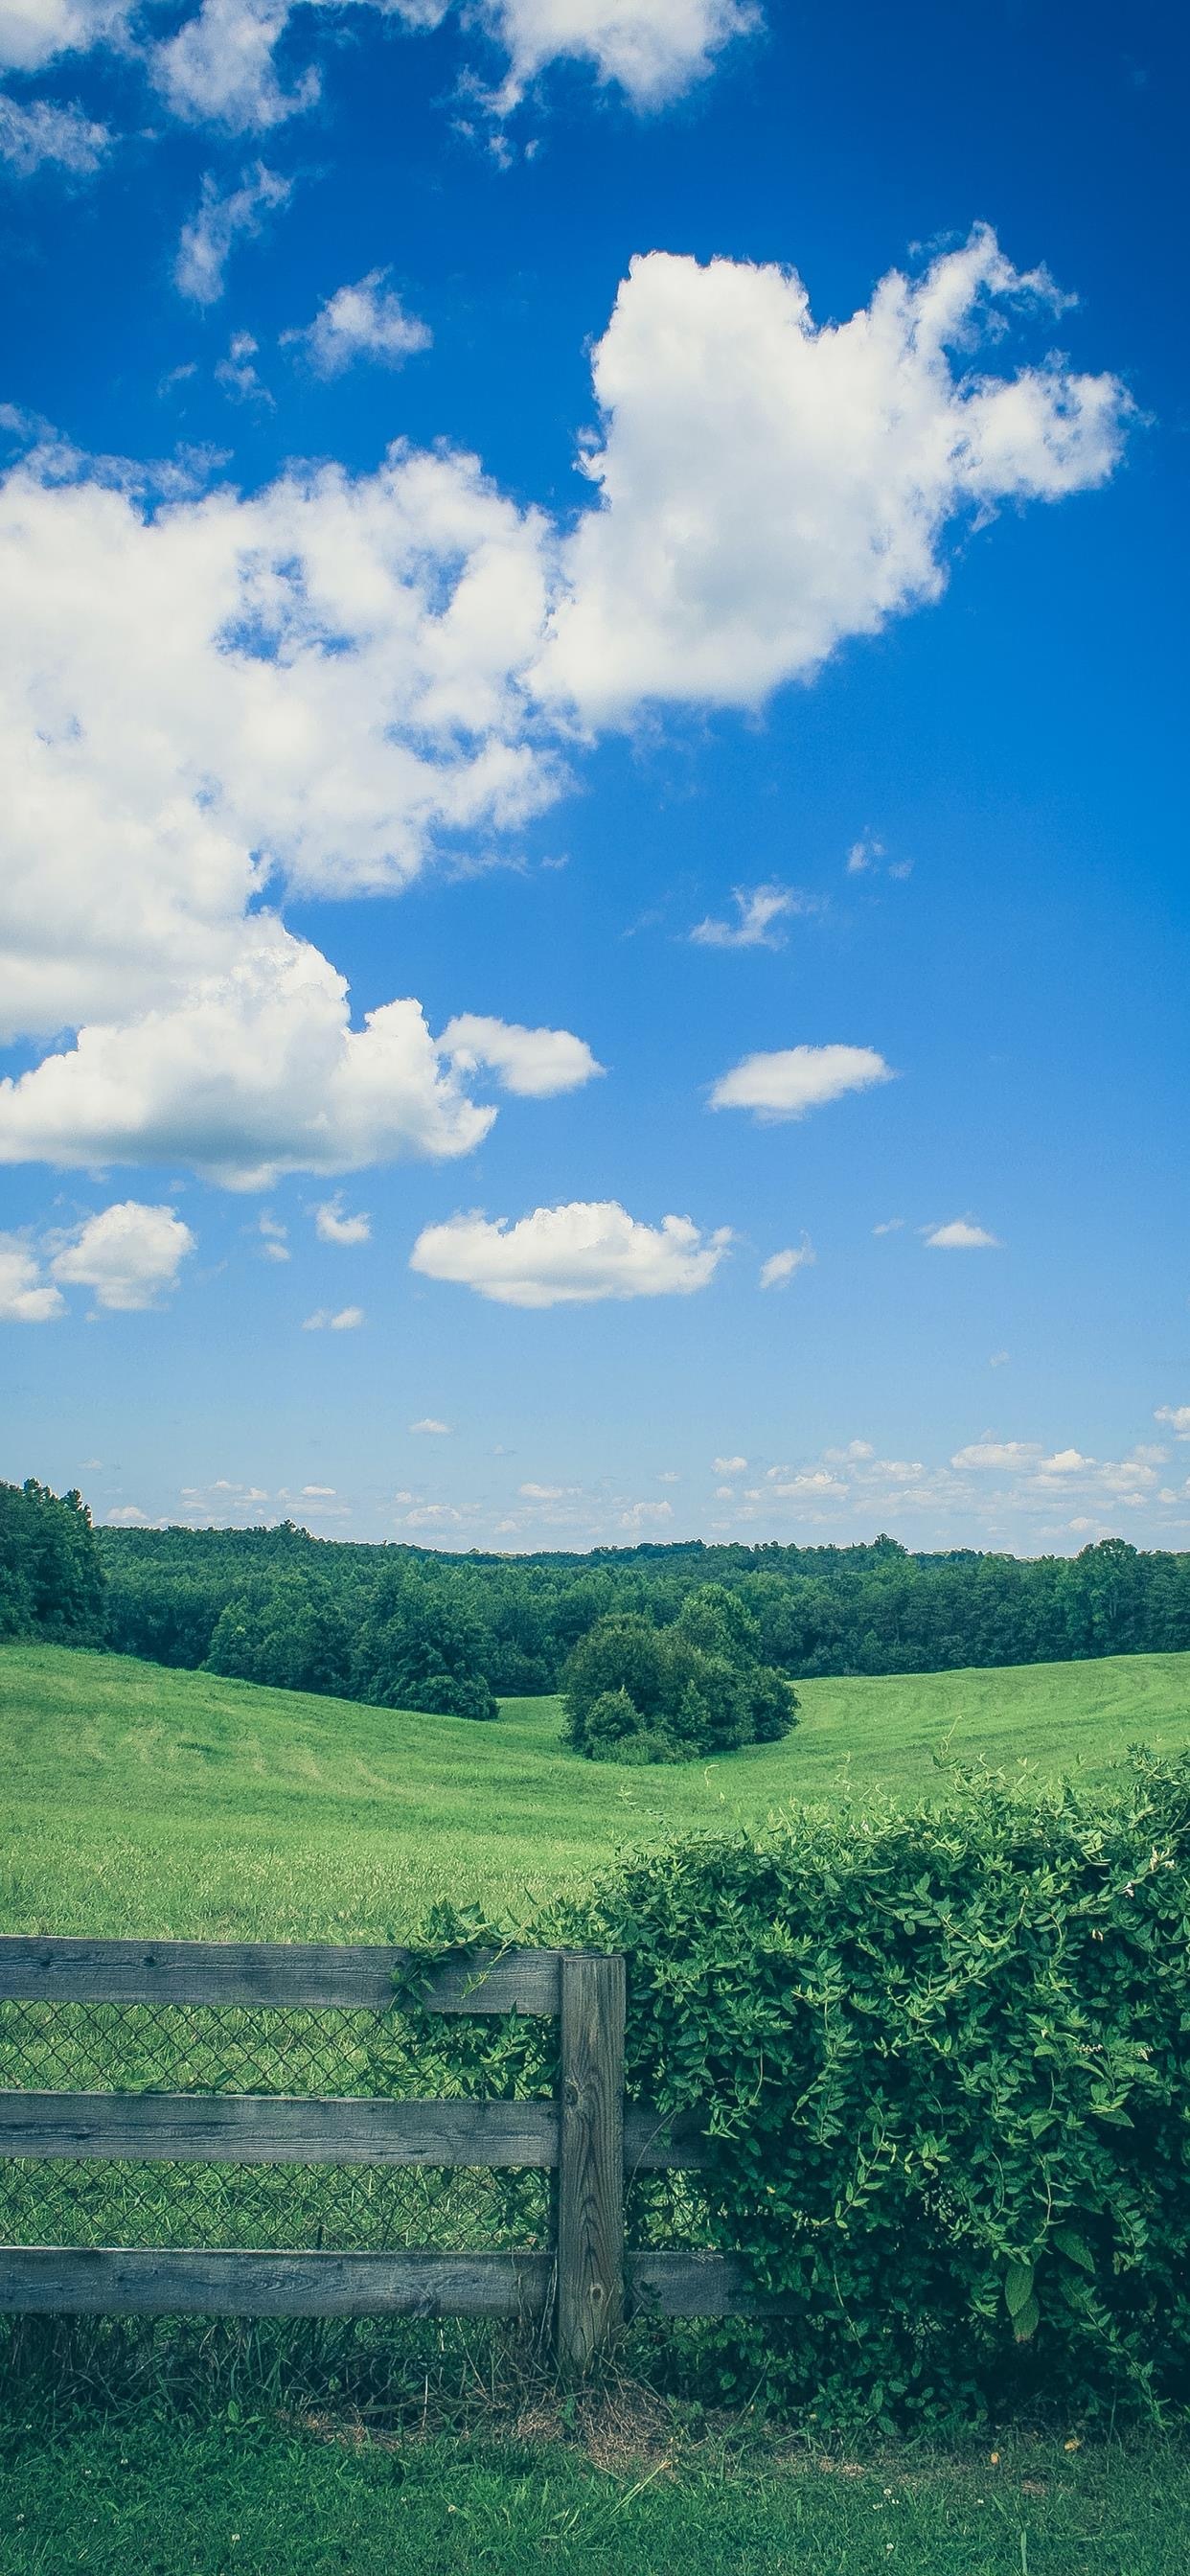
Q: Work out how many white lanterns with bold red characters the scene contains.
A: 0